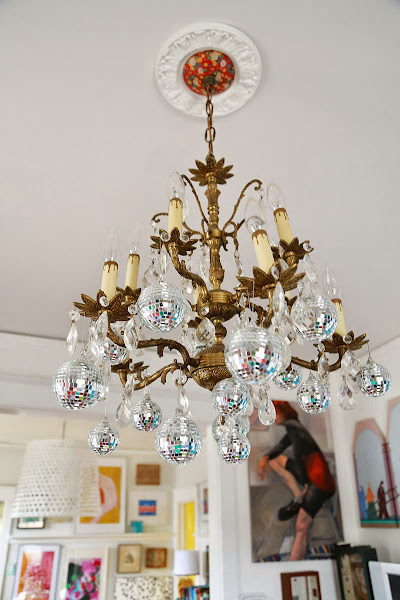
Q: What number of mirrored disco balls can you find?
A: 14